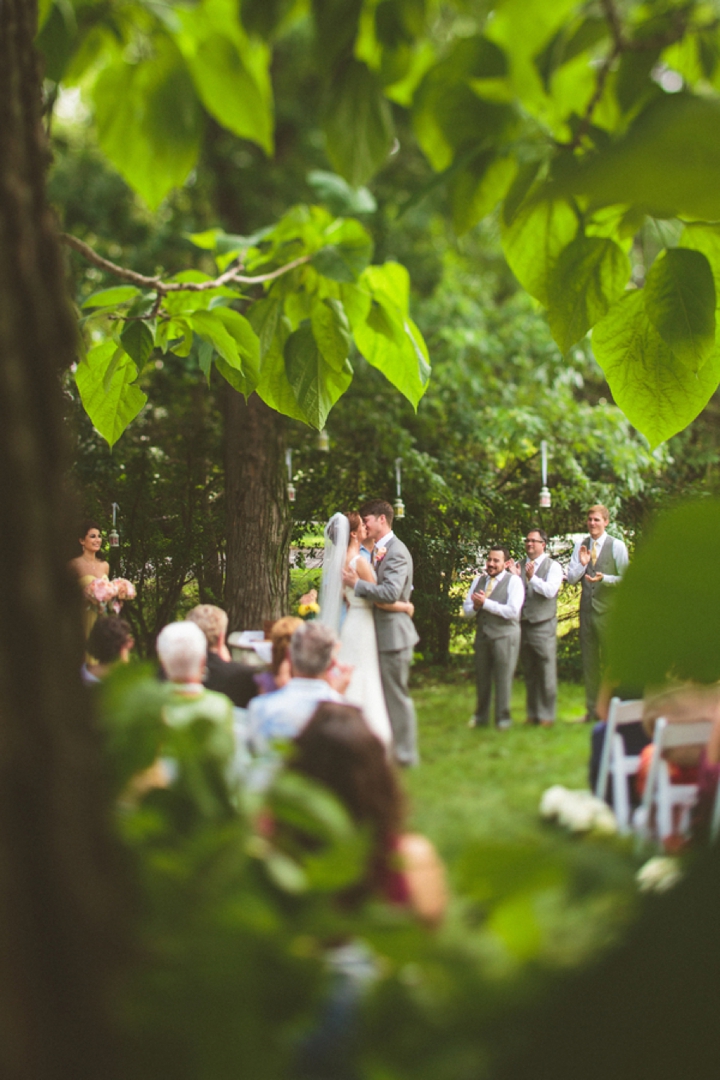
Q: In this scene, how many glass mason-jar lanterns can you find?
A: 5